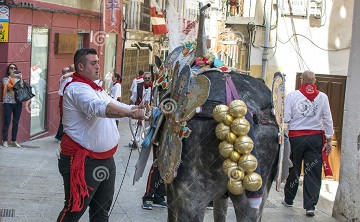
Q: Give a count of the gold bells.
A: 14